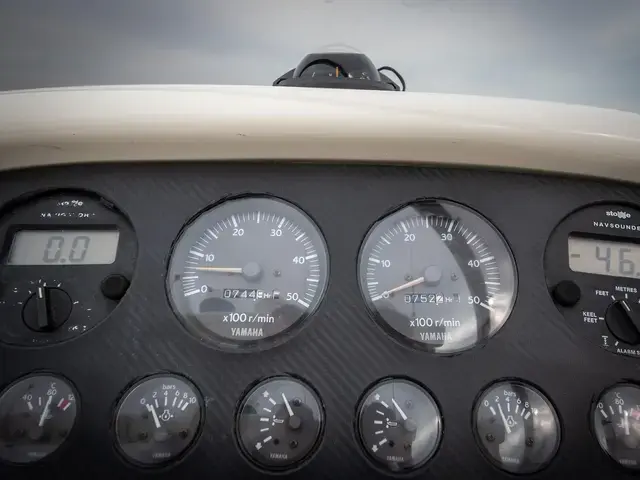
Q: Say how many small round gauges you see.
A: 6